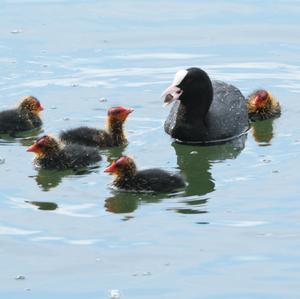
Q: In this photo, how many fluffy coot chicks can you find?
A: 5